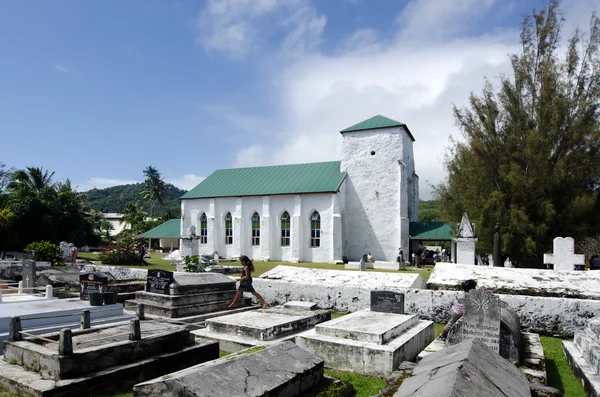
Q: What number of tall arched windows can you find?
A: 5